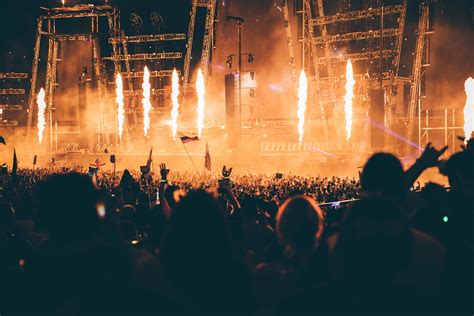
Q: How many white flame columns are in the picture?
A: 8